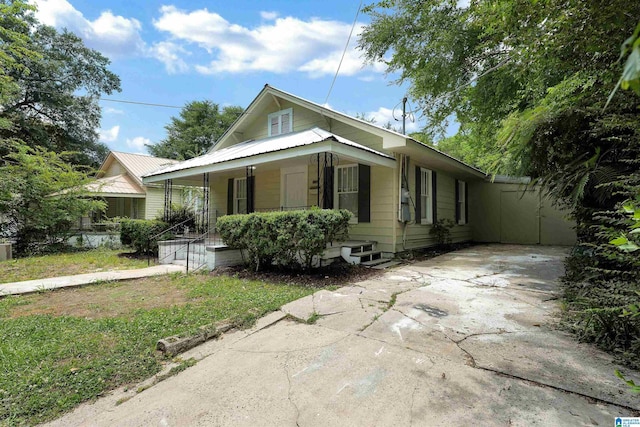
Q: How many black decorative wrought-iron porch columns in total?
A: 4